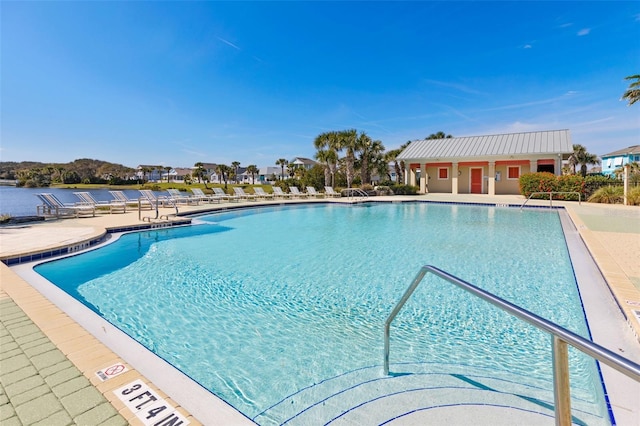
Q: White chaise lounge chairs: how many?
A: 13